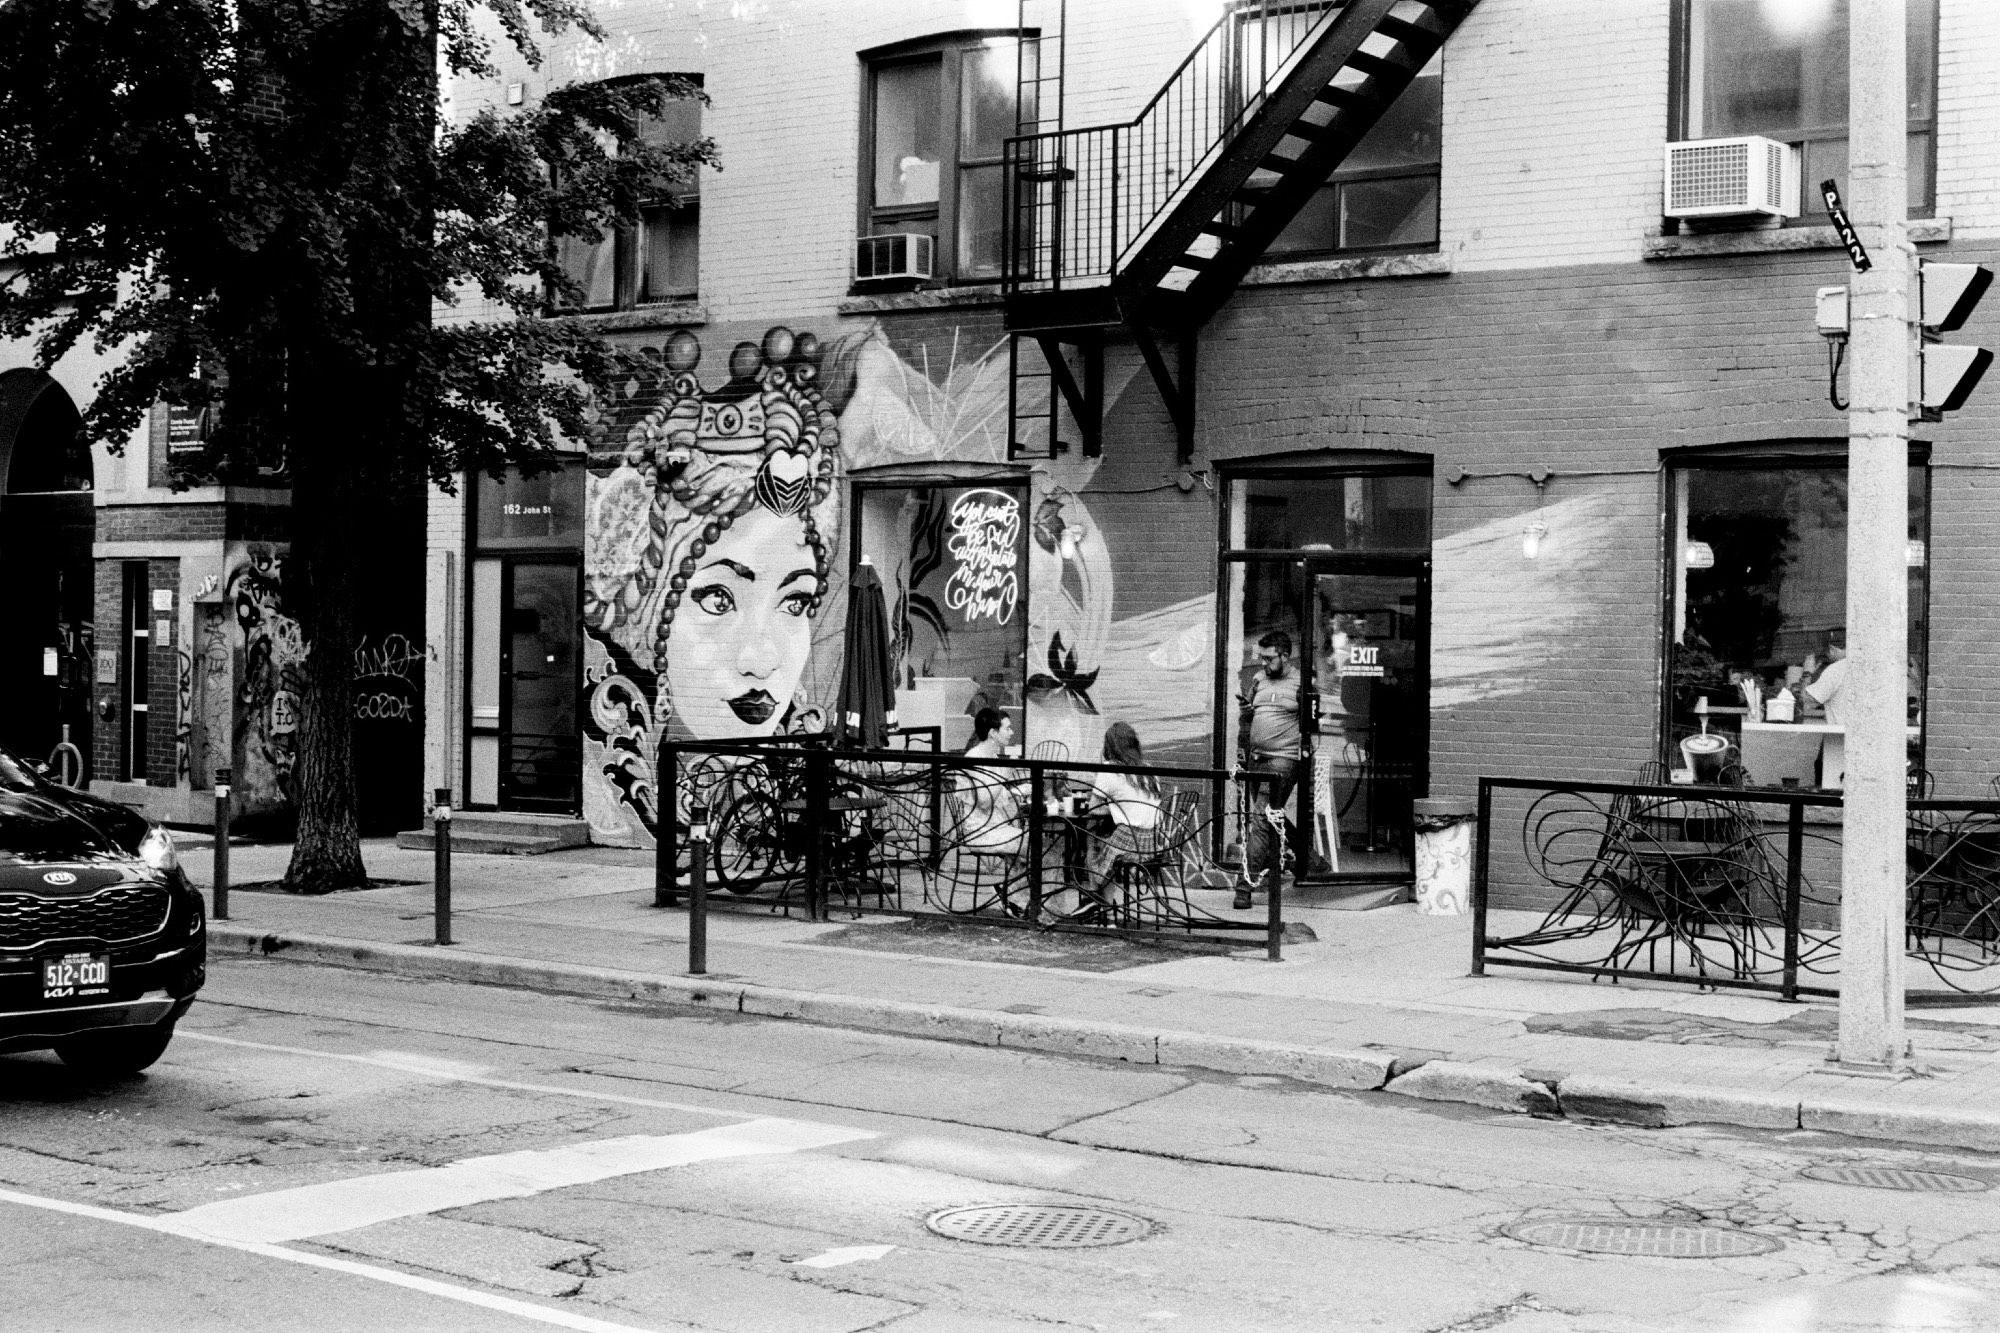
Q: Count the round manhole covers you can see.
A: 3